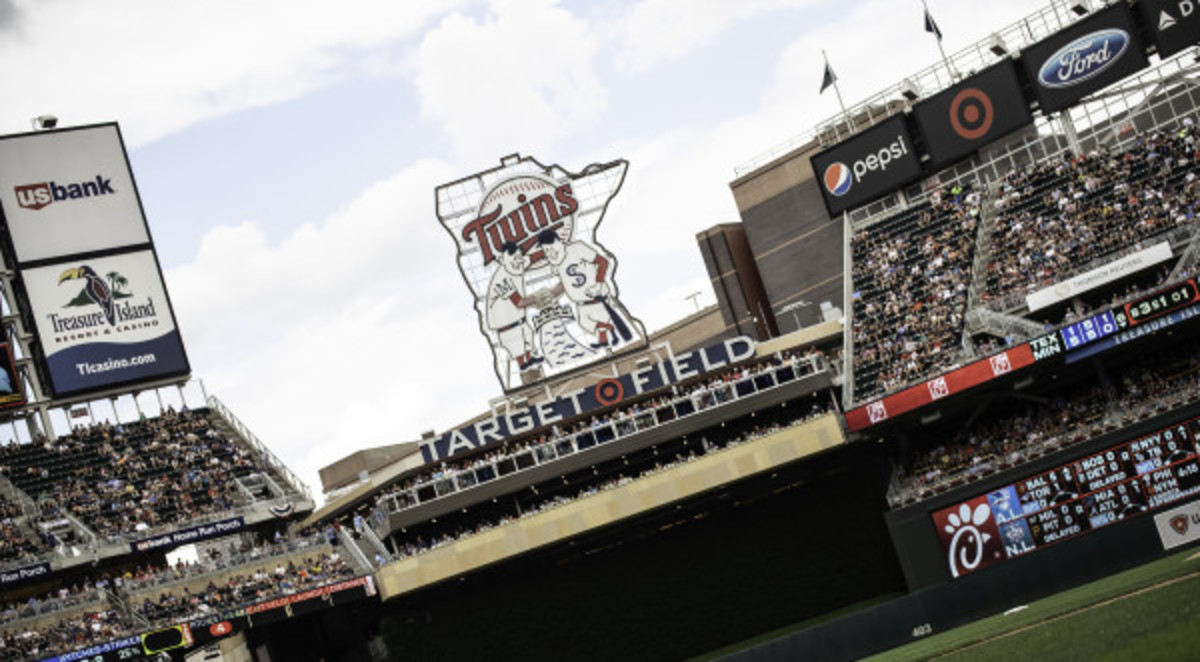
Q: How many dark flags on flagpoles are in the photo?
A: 2